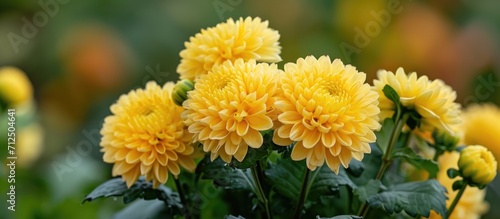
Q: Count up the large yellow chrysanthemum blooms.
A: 5